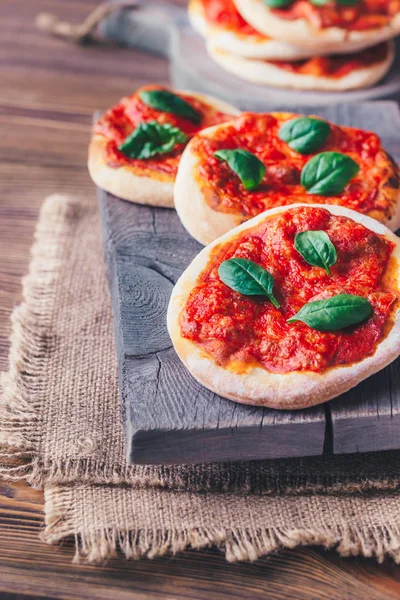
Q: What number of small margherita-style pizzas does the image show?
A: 6